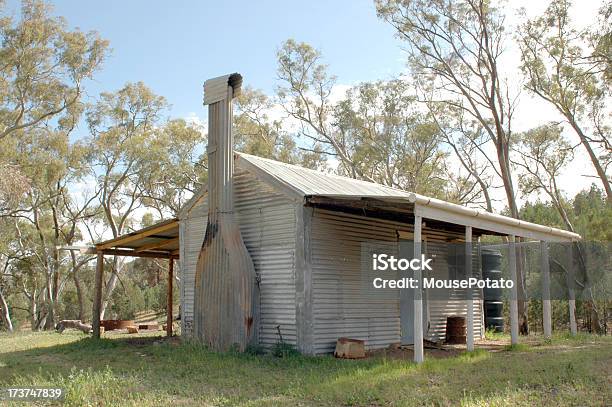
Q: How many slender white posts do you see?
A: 5